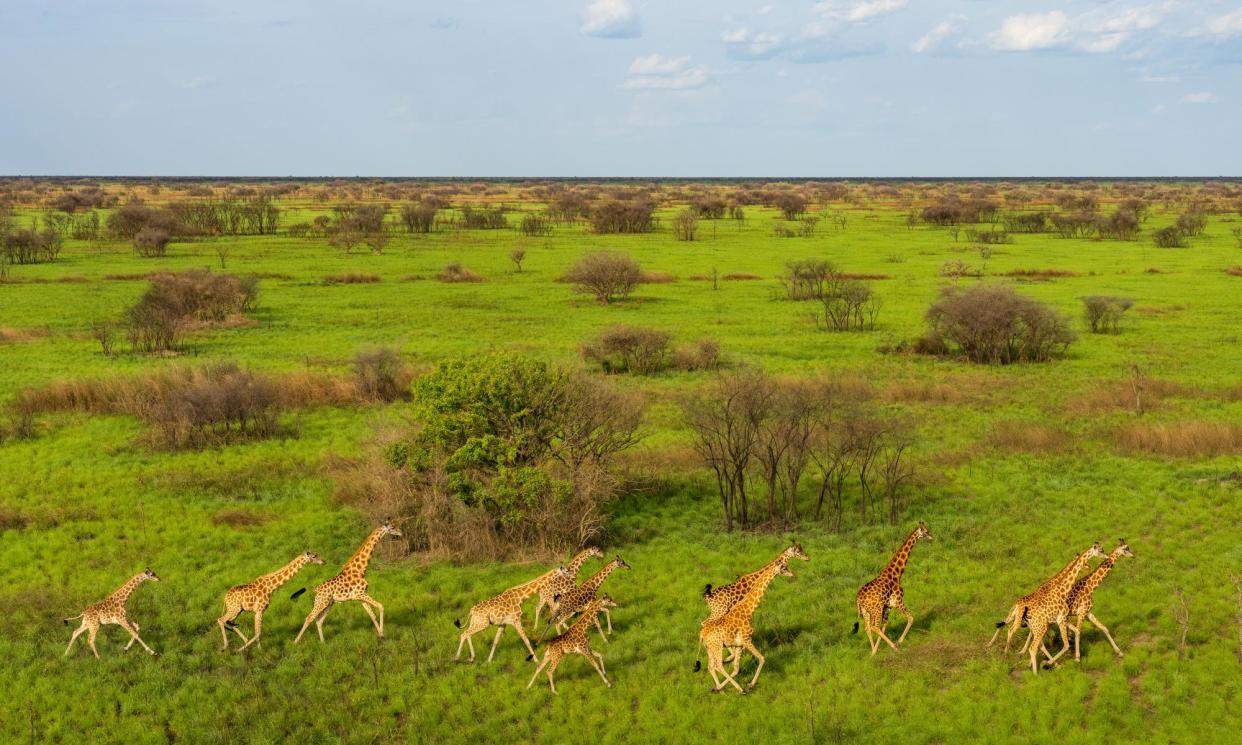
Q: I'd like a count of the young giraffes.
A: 2